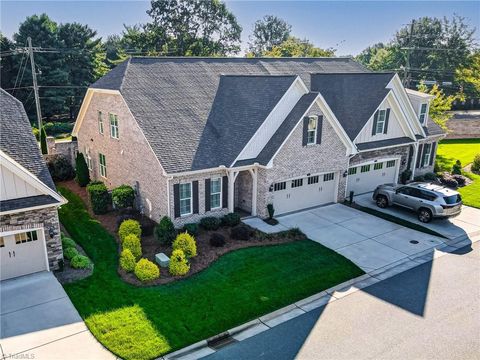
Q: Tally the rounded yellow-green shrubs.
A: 6